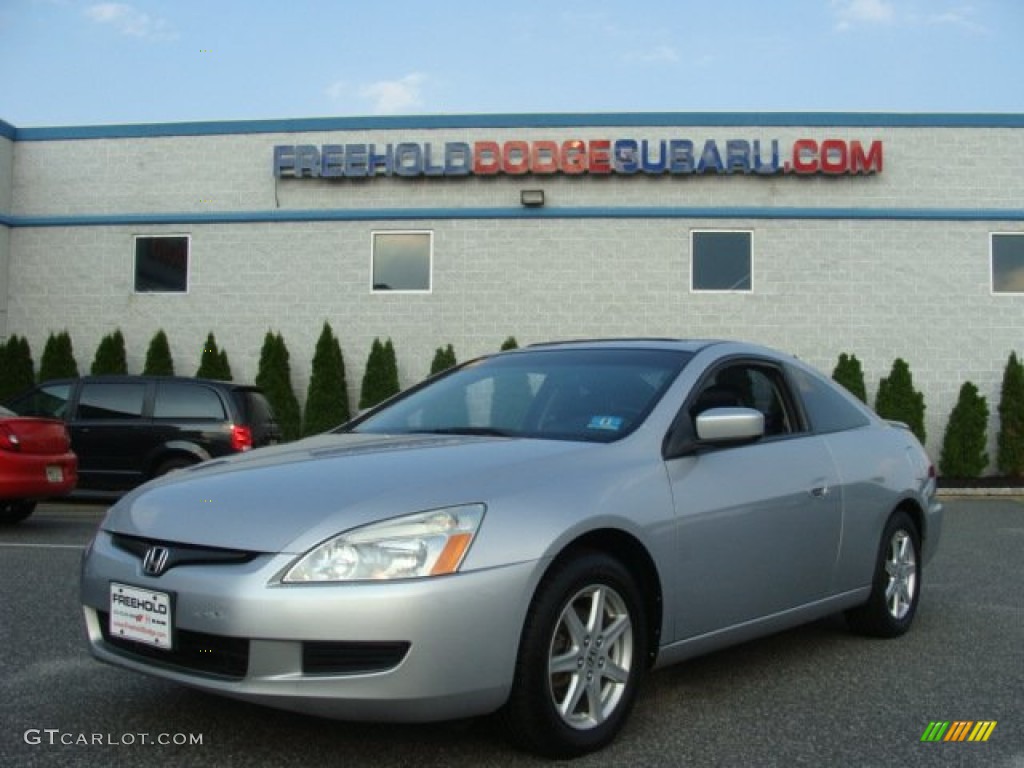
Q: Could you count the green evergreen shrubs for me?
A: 14